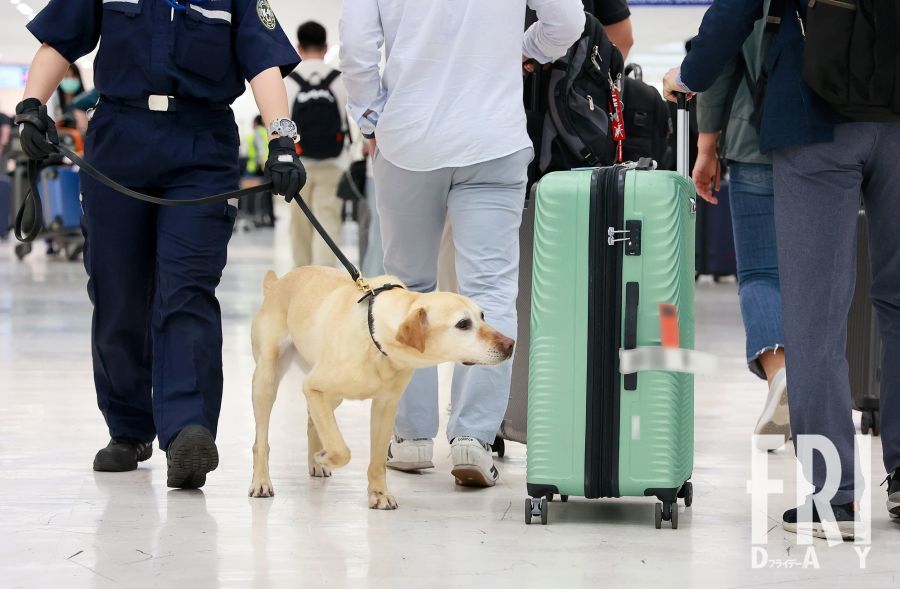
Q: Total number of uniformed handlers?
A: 1